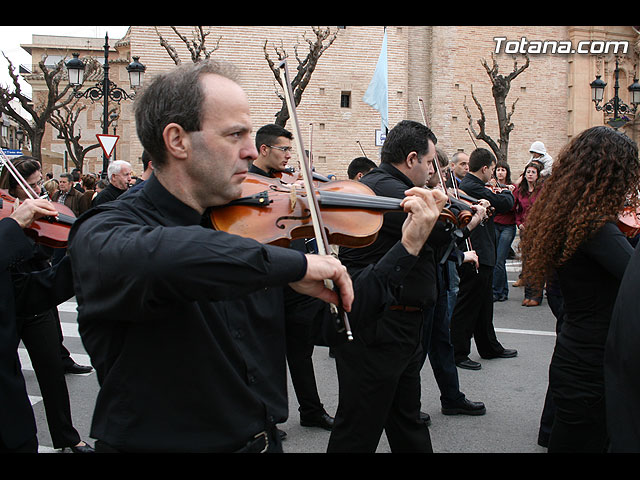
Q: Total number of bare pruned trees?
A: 5